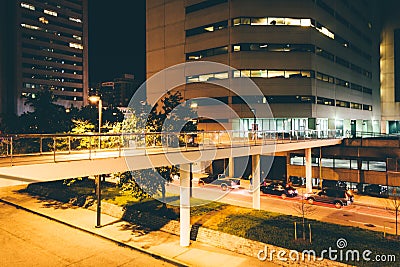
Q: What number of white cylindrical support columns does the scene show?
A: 3